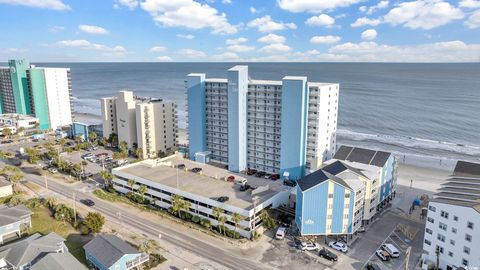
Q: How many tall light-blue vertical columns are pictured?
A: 3